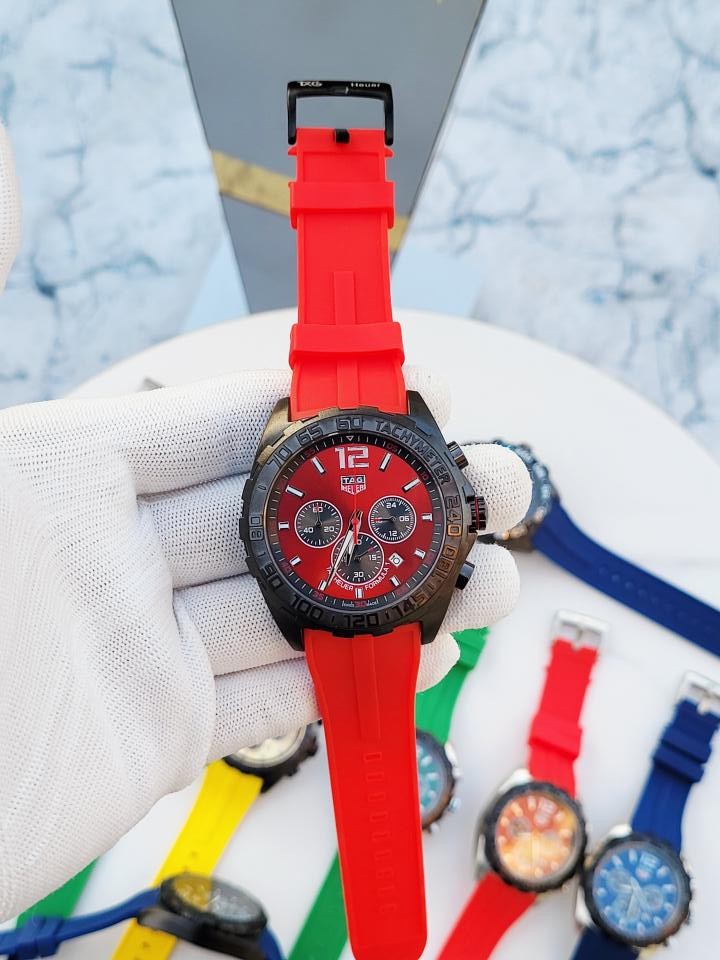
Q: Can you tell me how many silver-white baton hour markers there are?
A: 11